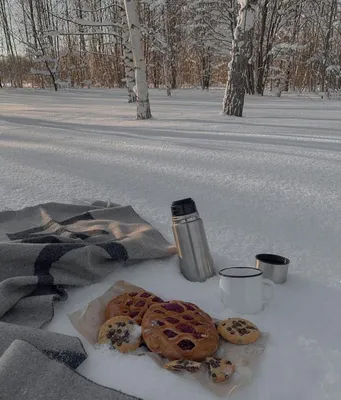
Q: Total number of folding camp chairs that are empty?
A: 0